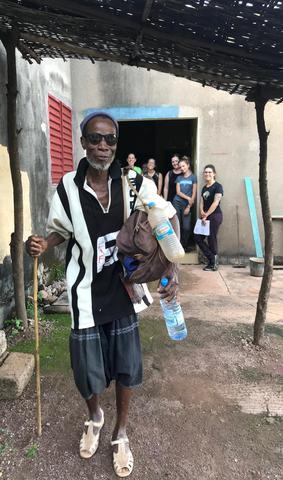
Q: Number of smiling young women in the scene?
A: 5